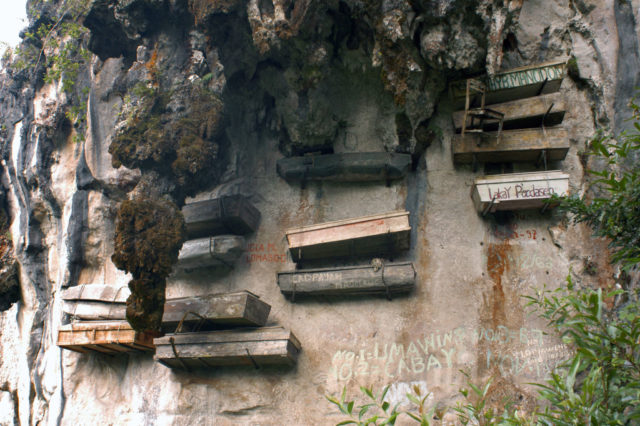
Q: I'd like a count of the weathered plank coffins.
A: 13